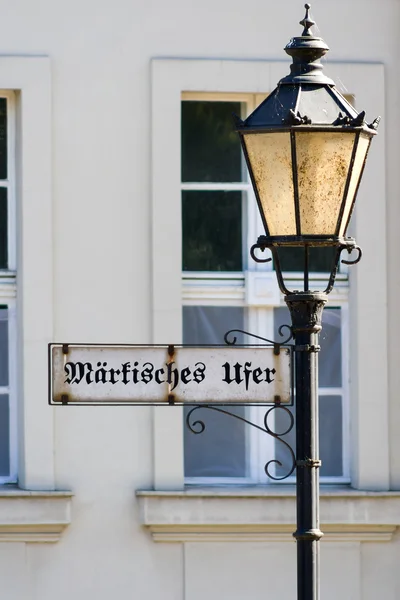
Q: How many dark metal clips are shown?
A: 6